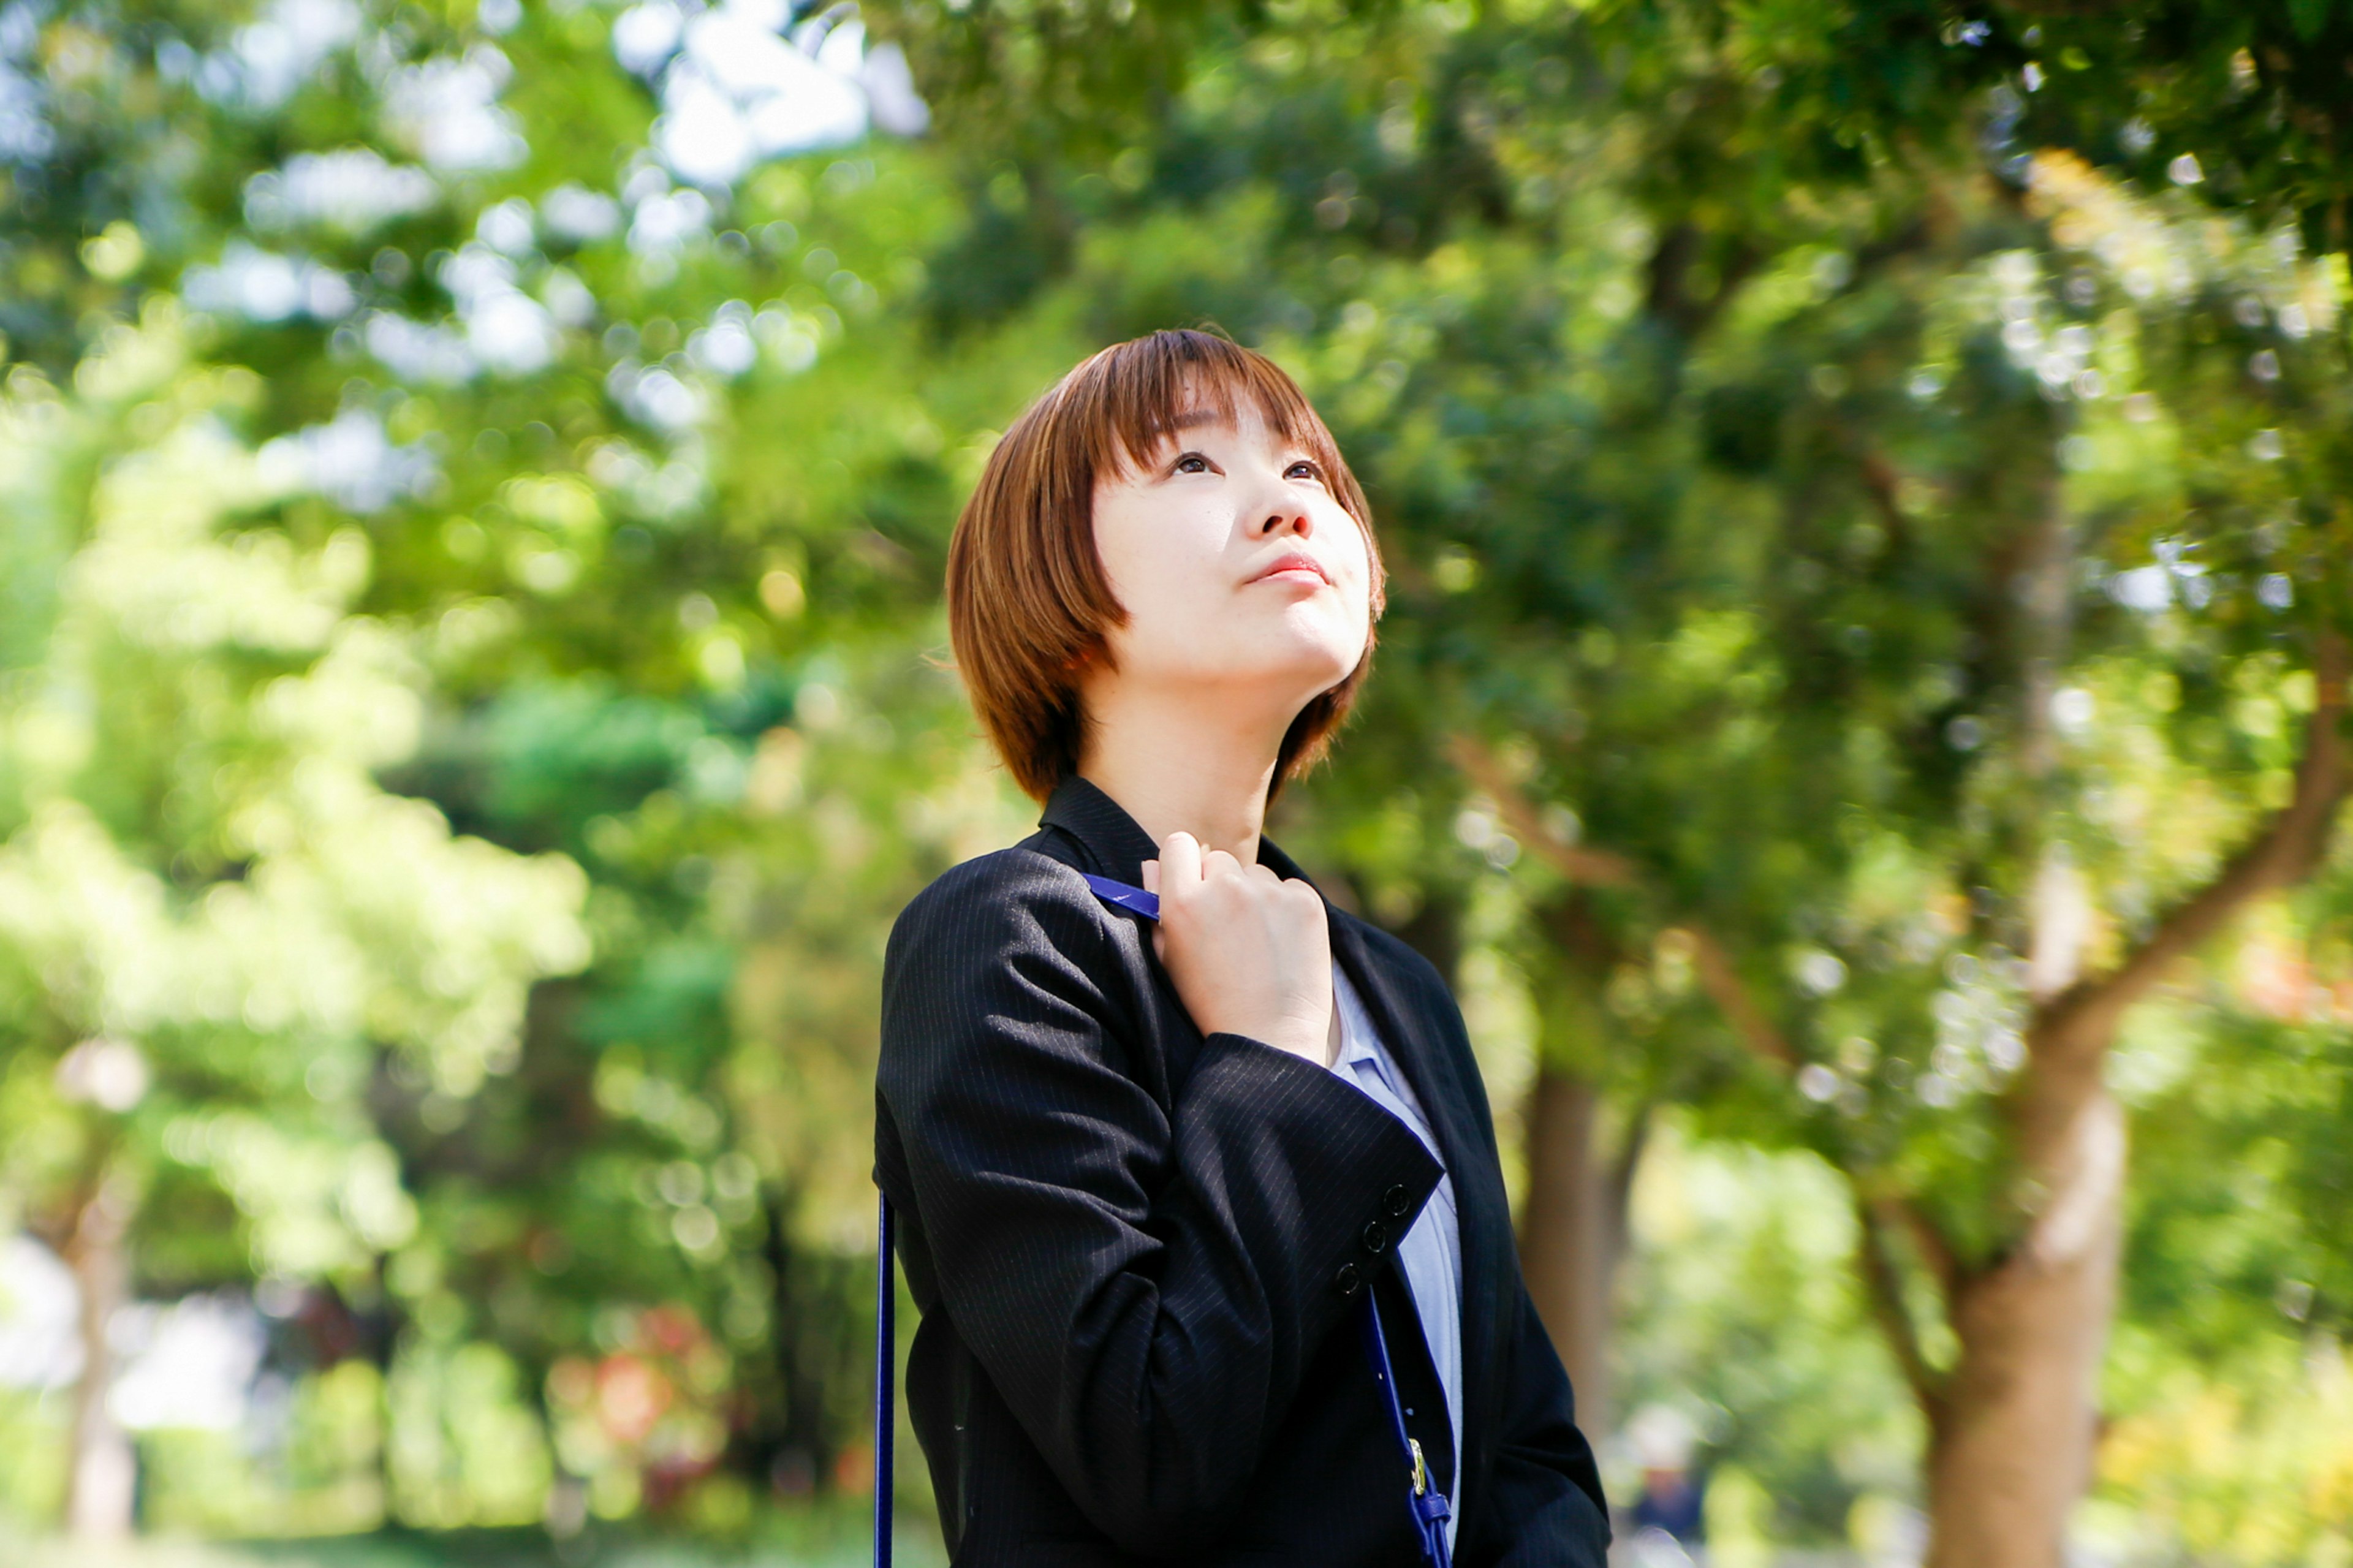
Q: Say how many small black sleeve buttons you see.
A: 3